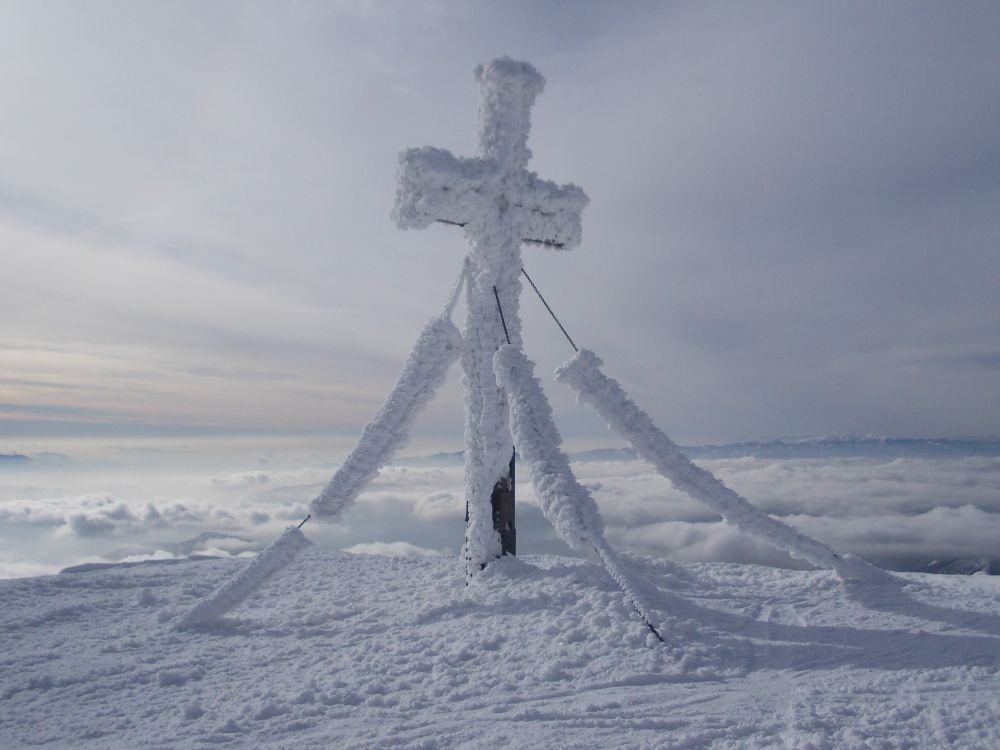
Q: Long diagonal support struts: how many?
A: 3